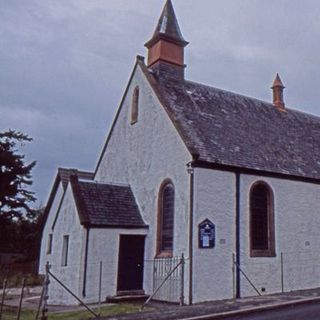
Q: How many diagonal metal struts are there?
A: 3